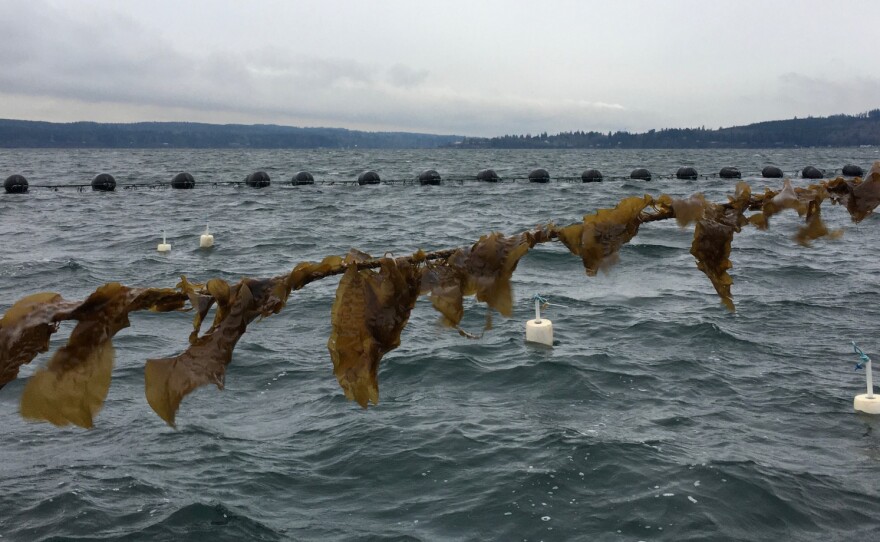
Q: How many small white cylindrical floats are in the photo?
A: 4